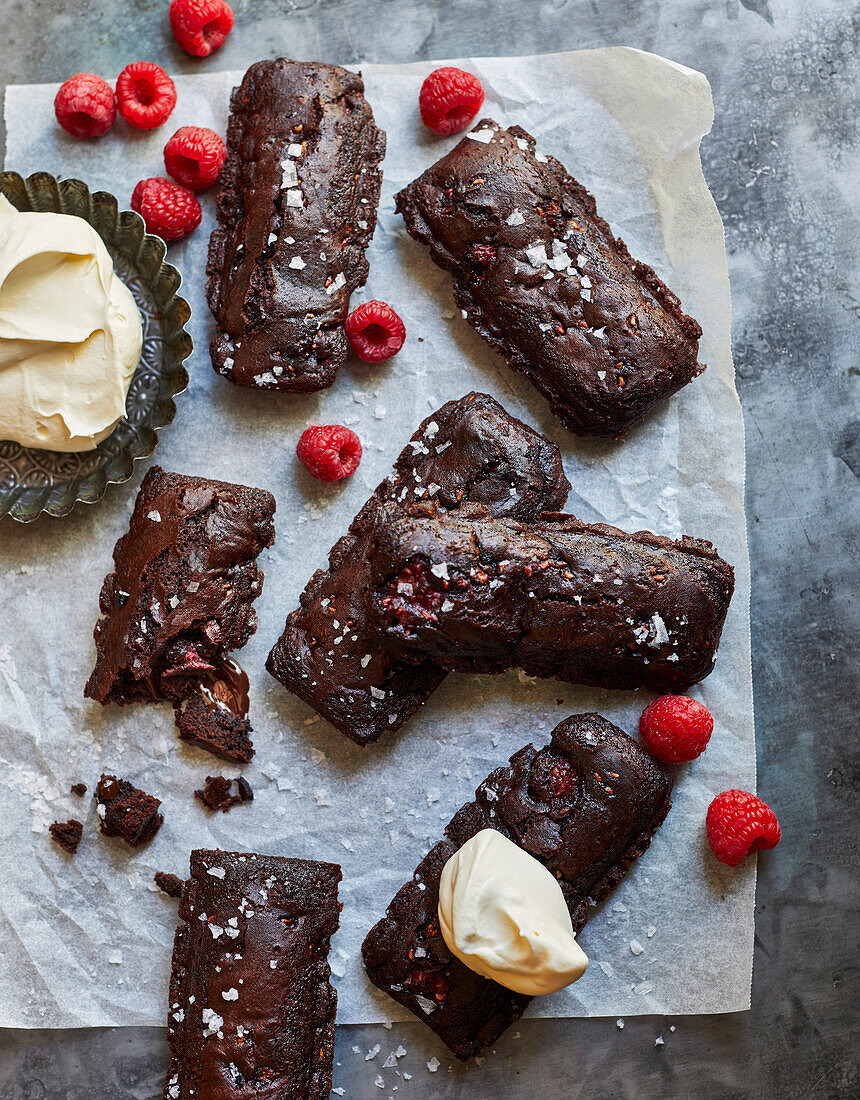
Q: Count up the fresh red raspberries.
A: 10